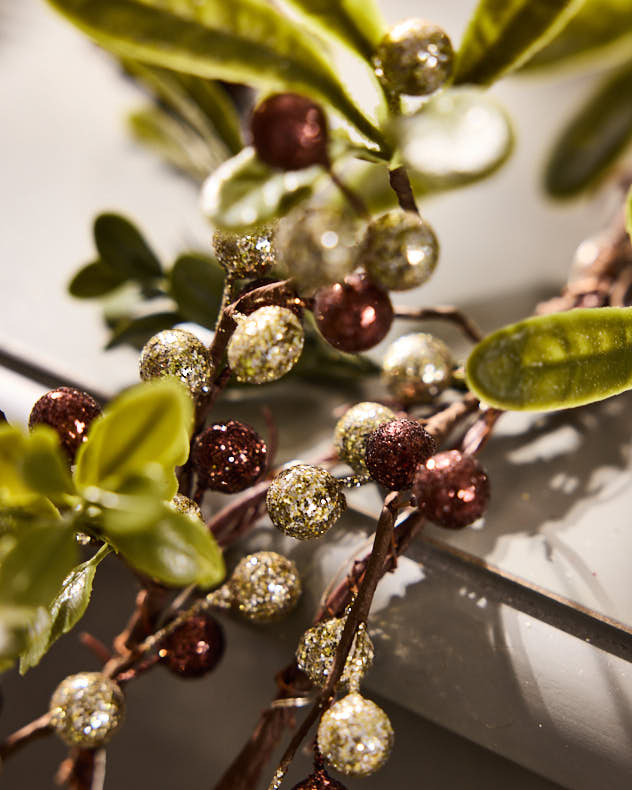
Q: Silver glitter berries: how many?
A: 14